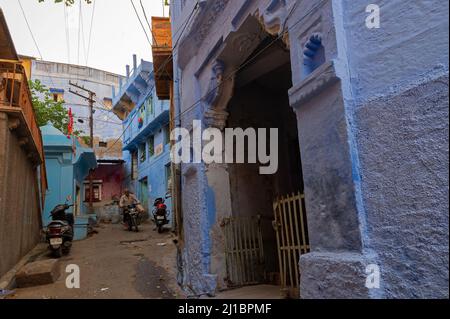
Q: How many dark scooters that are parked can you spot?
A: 2